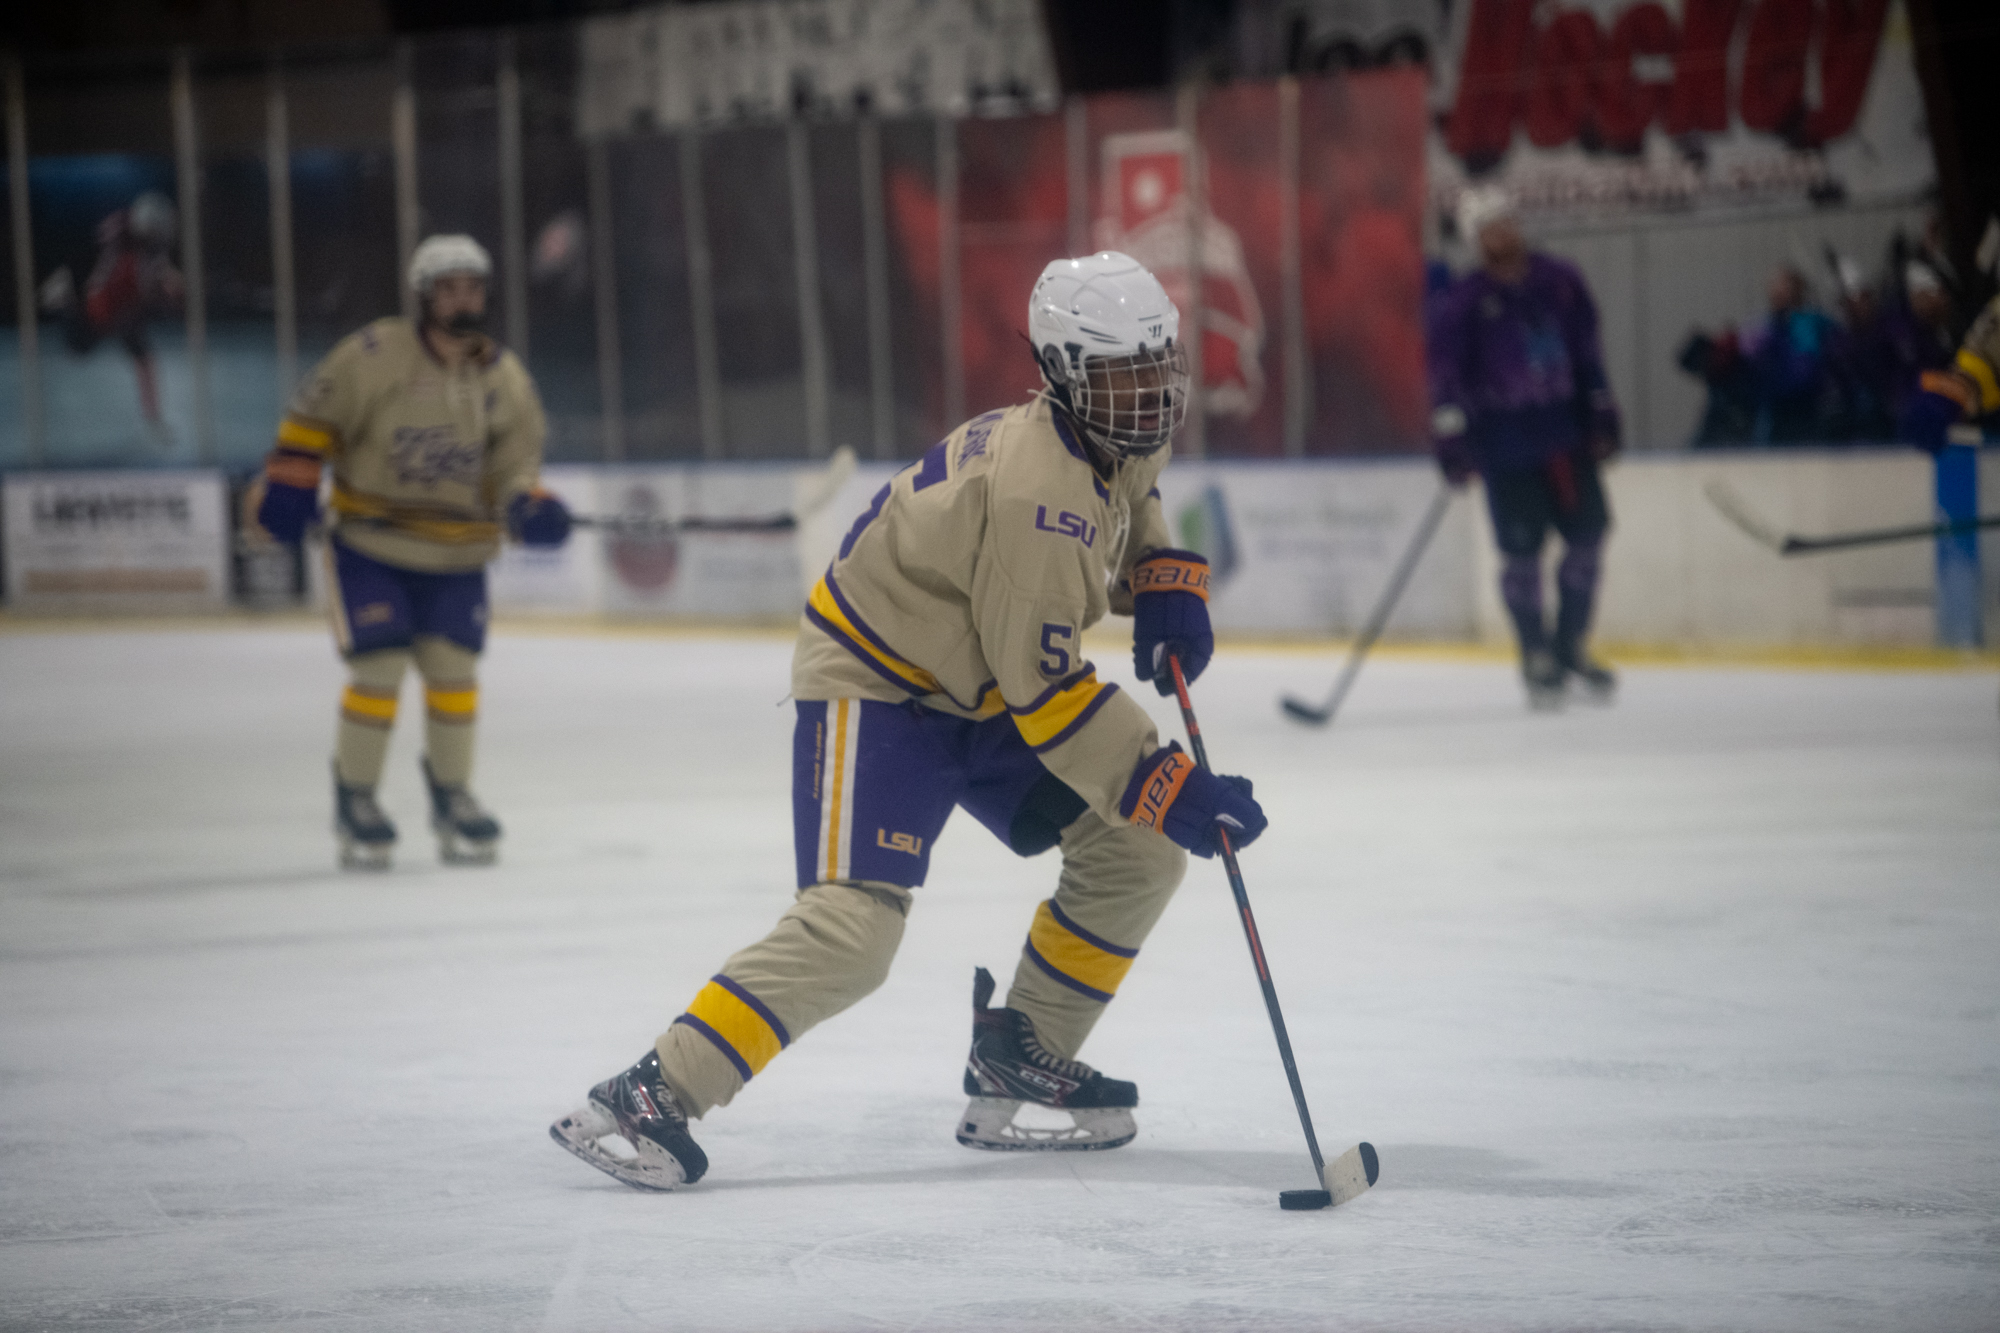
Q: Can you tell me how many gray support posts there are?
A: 13